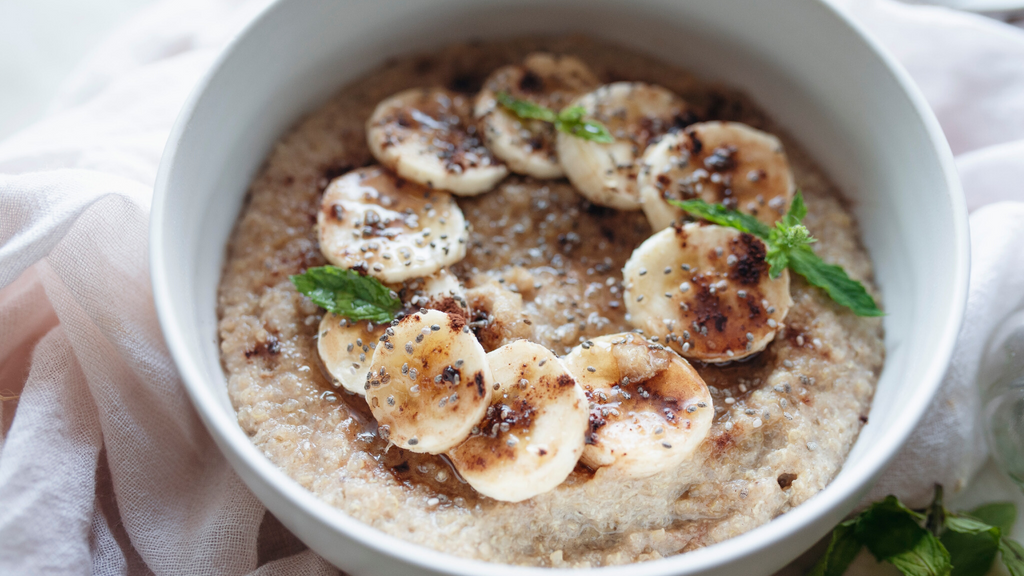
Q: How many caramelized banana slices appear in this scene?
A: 10